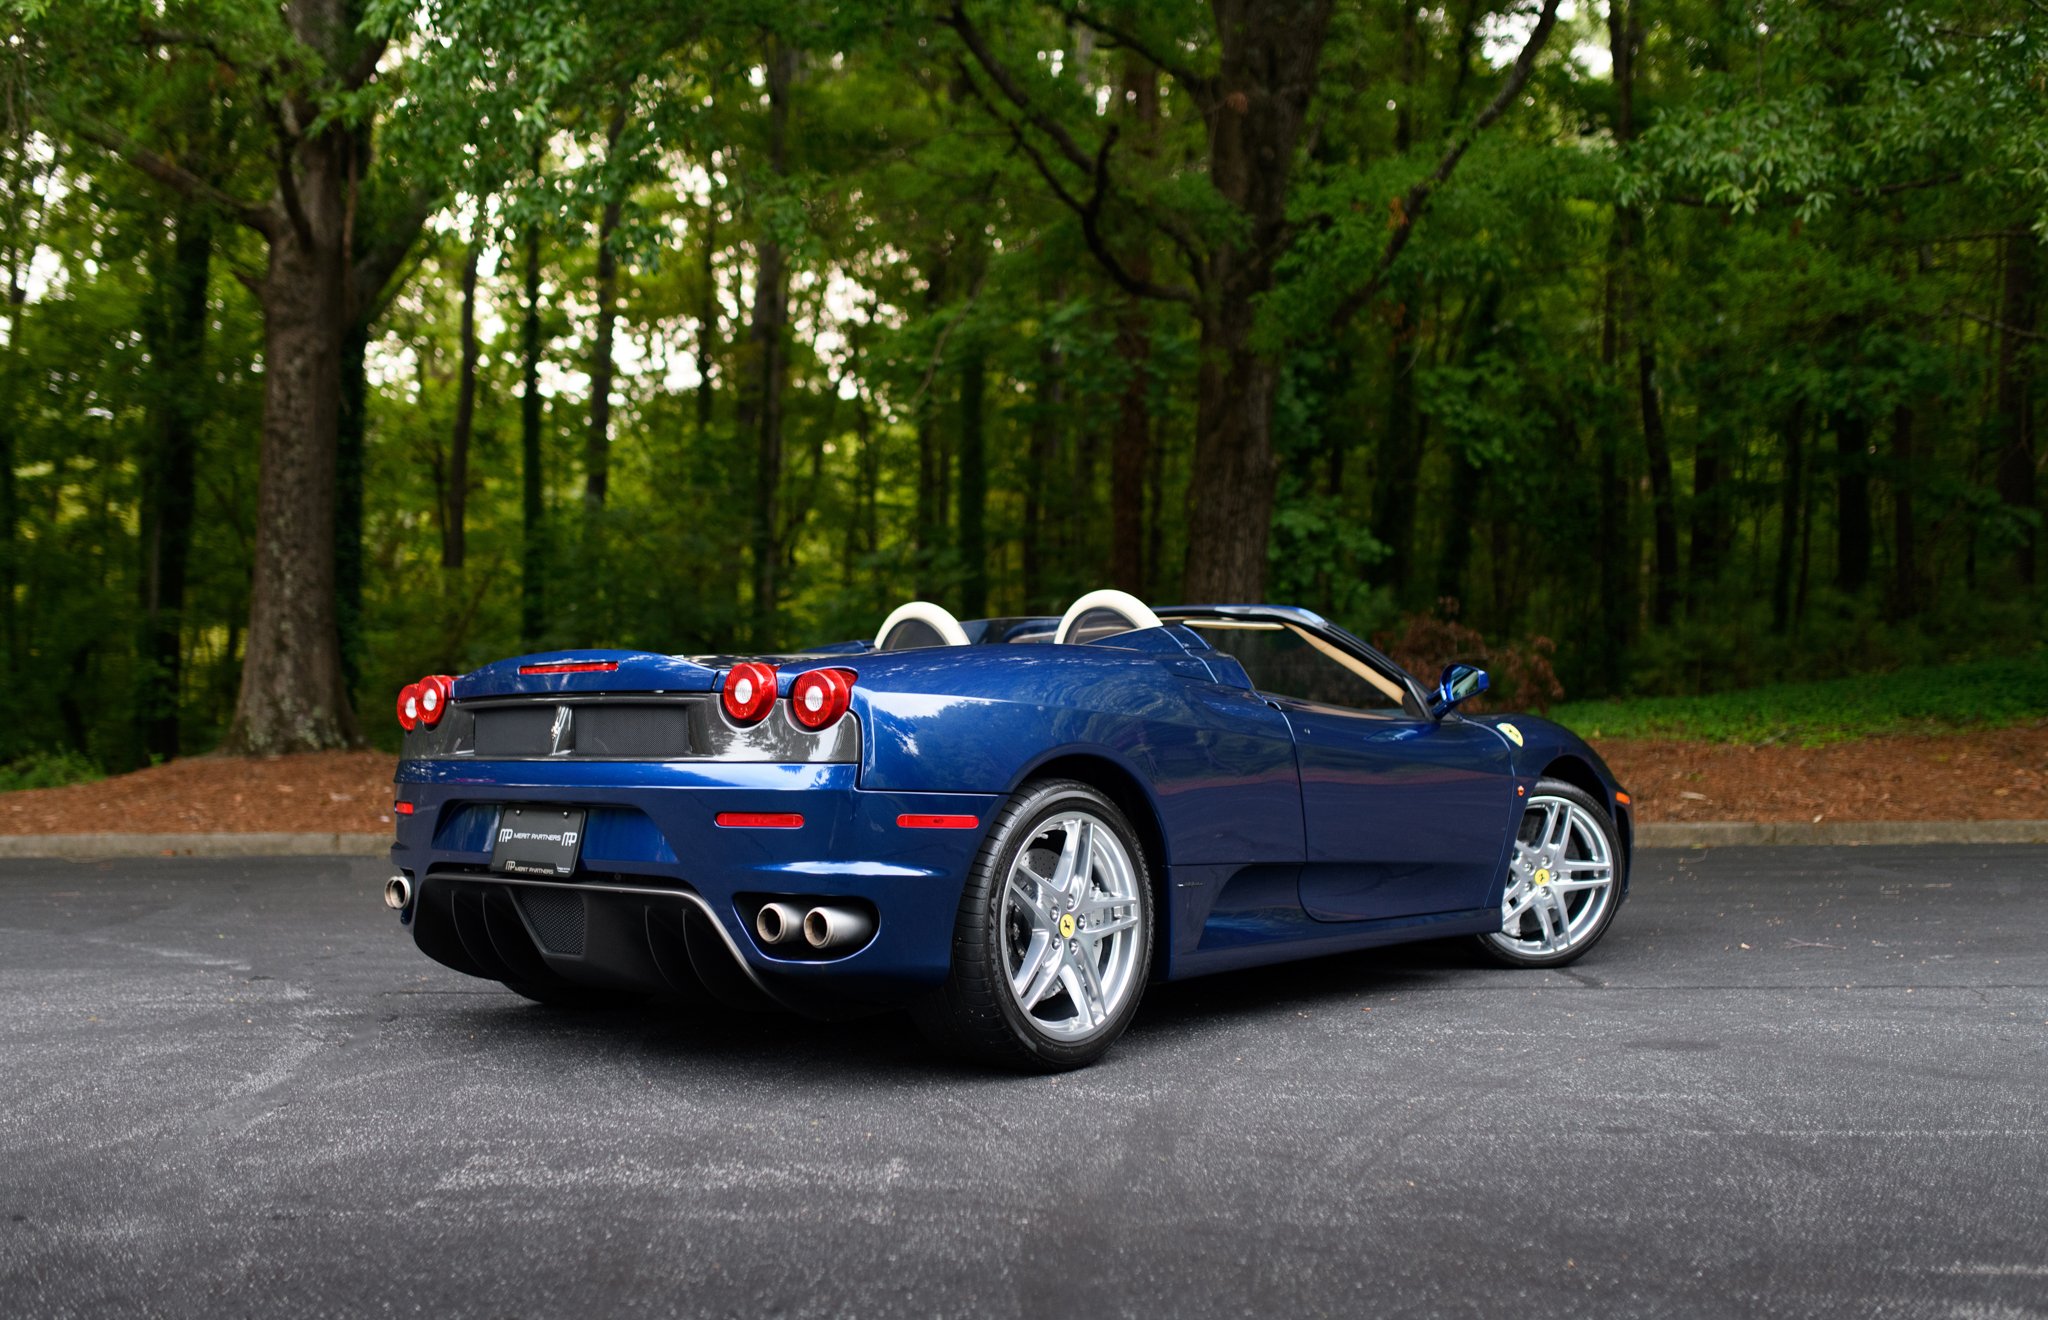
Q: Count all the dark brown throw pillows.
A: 0